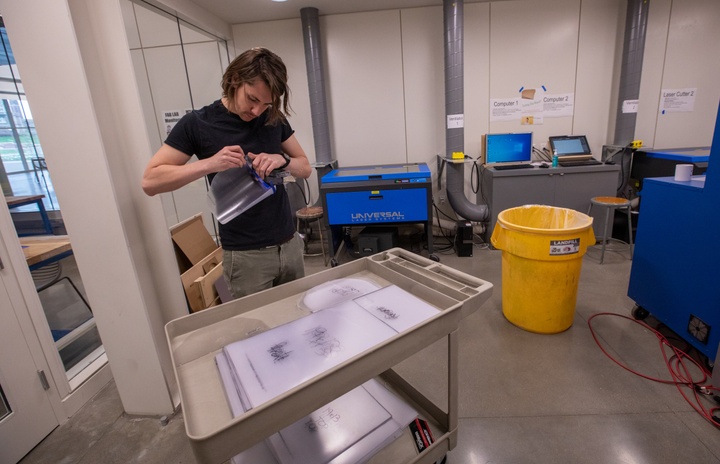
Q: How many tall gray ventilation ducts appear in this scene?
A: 3